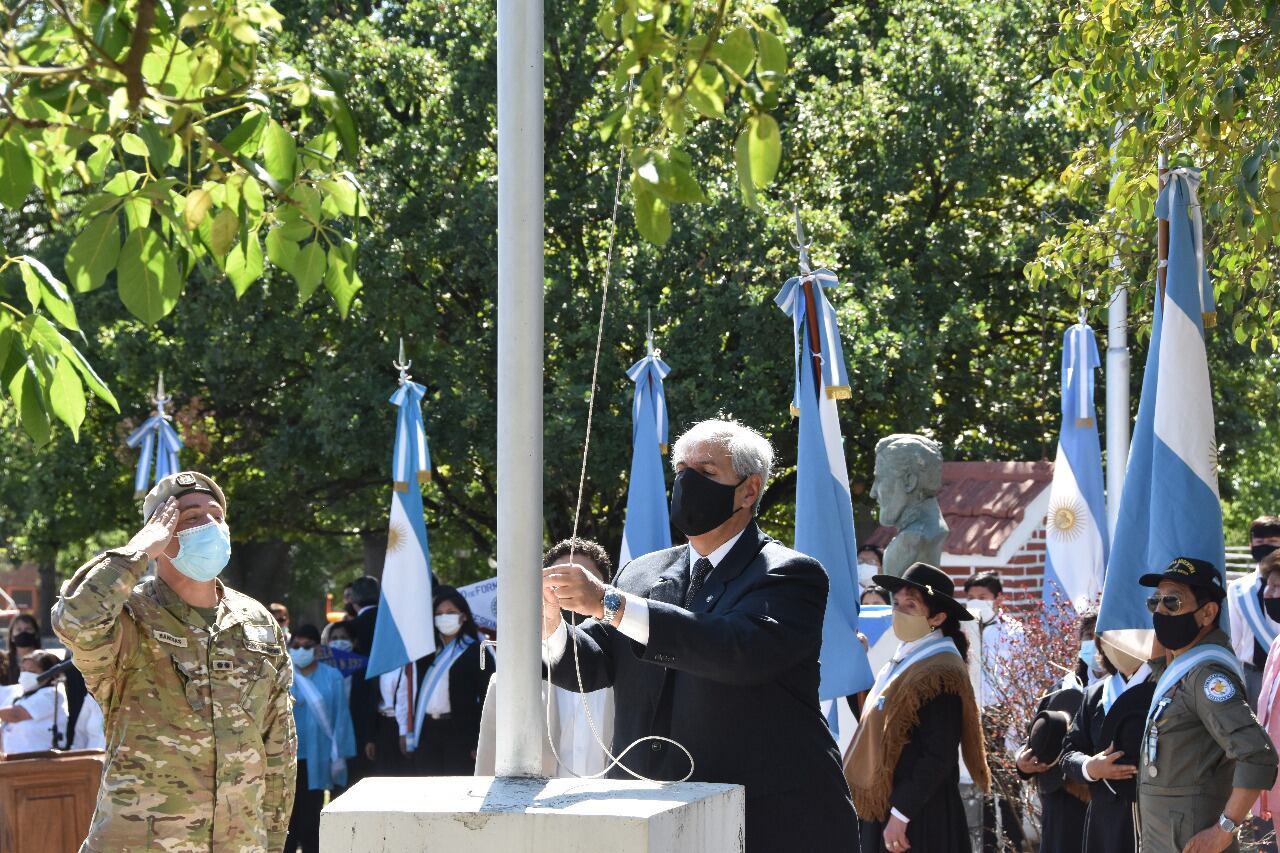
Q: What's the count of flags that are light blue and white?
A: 6